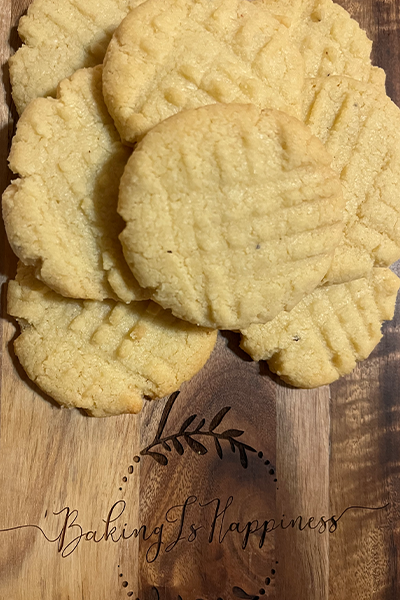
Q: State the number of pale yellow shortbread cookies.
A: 8